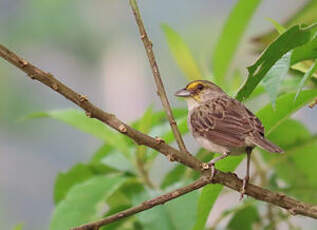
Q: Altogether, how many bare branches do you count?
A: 3